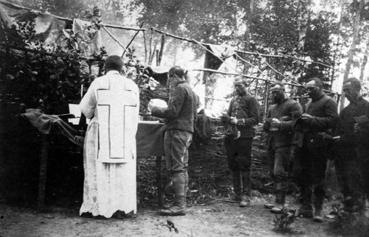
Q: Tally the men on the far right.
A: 4